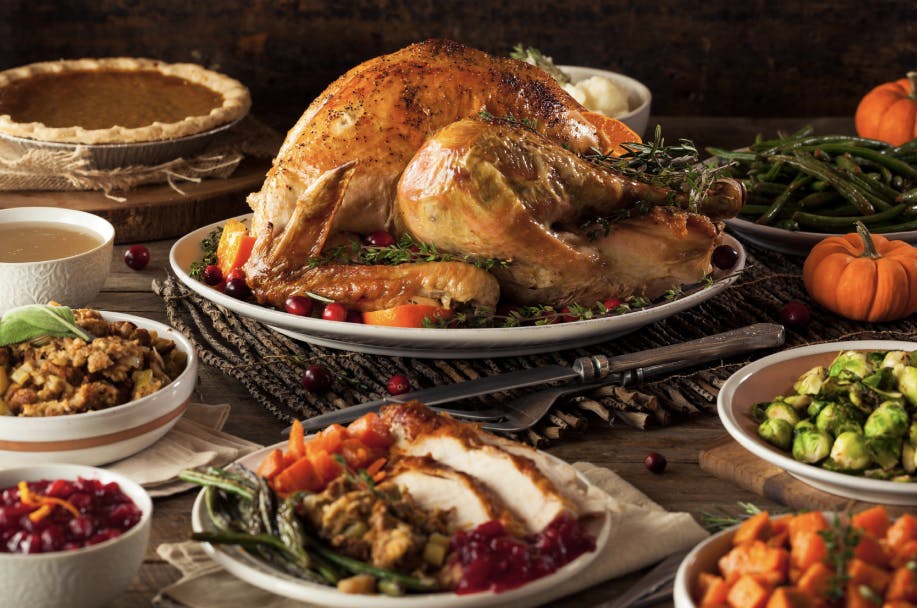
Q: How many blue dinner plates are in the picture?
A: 0